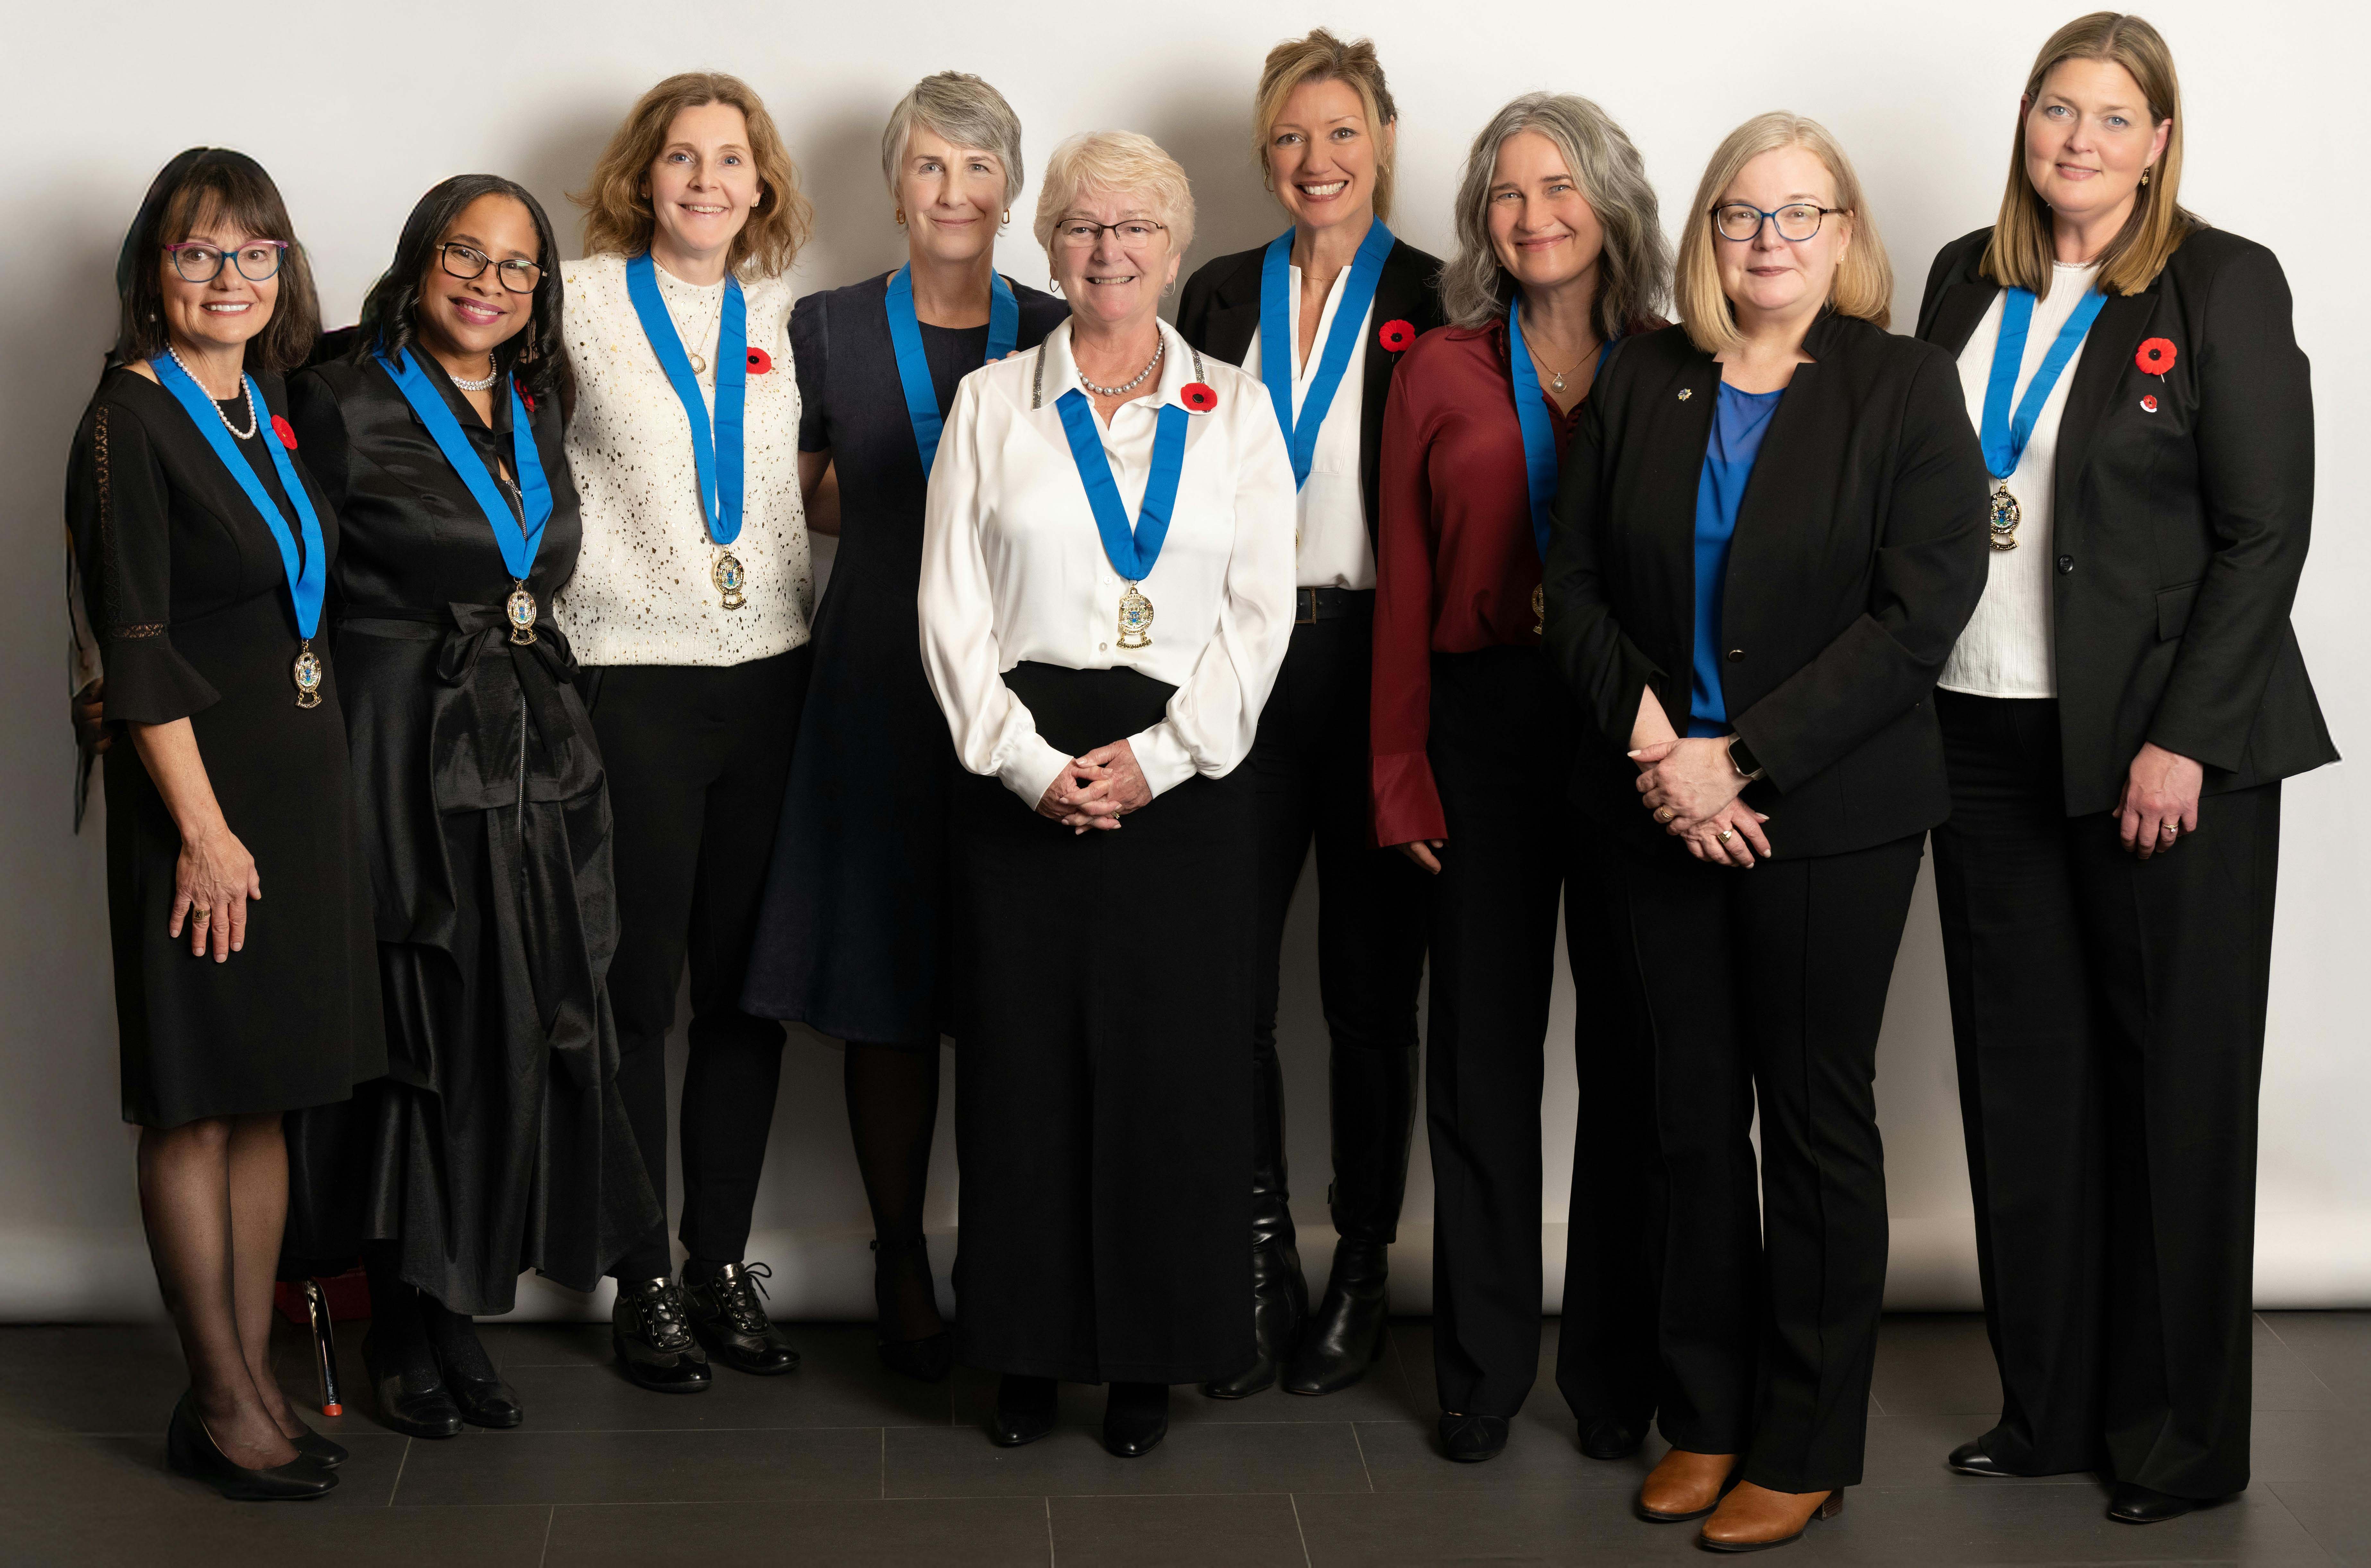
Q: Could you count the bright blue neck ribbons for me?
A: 8